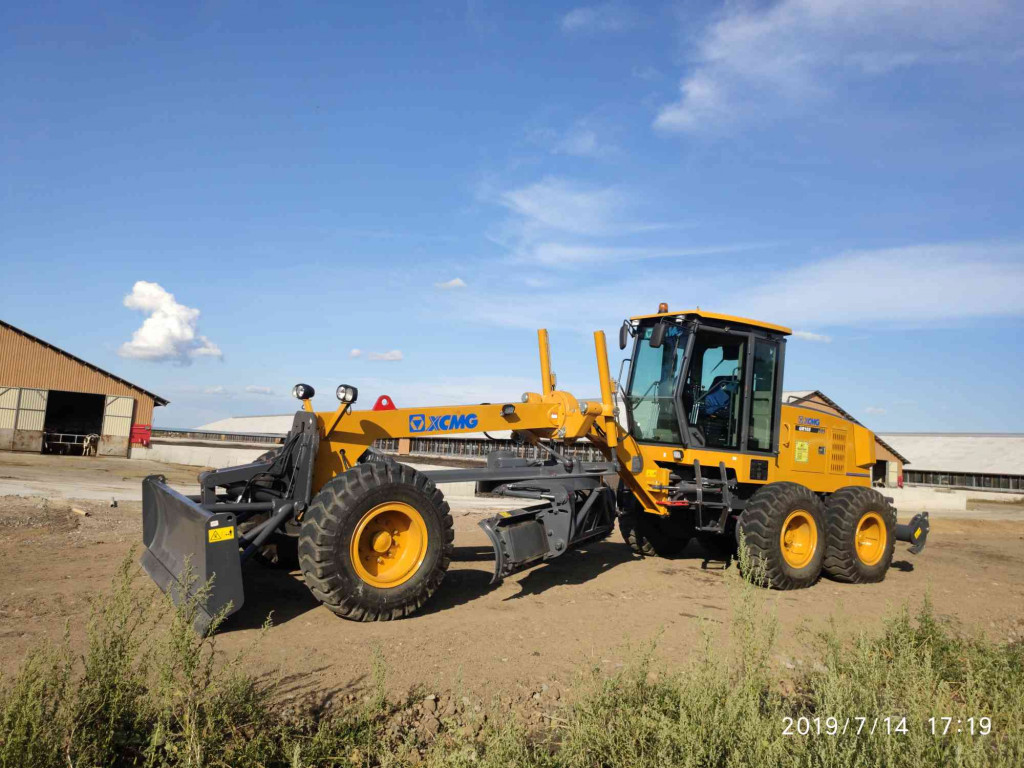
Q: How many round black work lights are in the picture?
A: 2